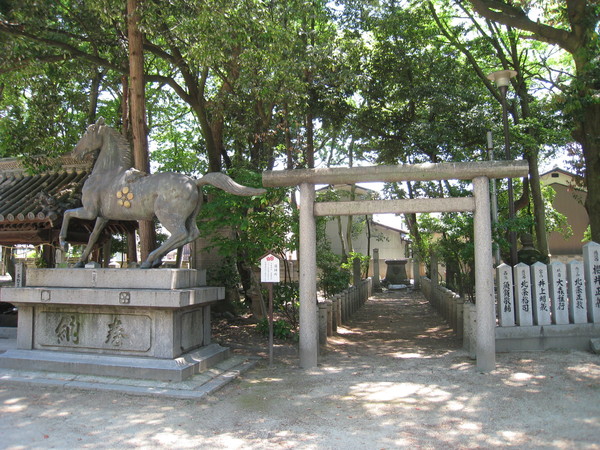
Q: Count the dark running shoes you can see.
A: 0